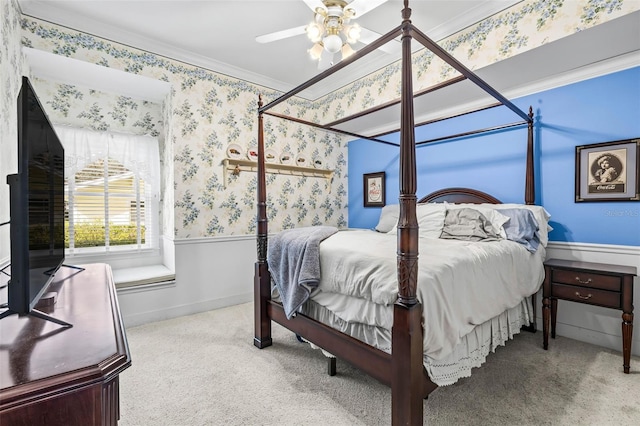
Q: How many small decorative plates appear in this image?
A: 6